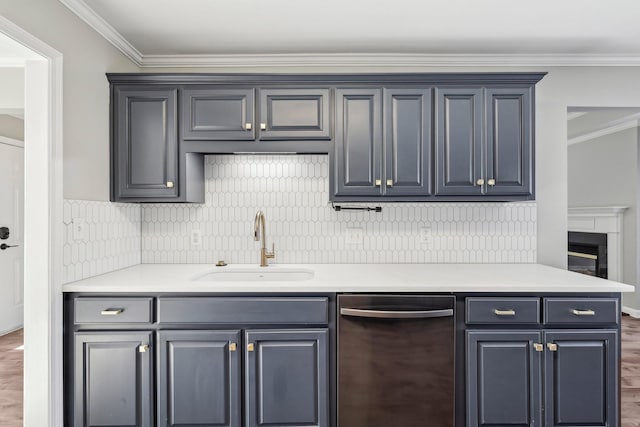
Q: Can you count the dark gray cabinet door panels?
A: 12